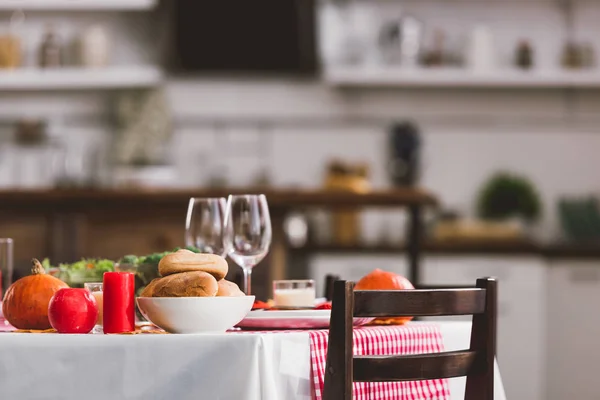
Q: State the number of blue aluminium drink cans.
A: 0